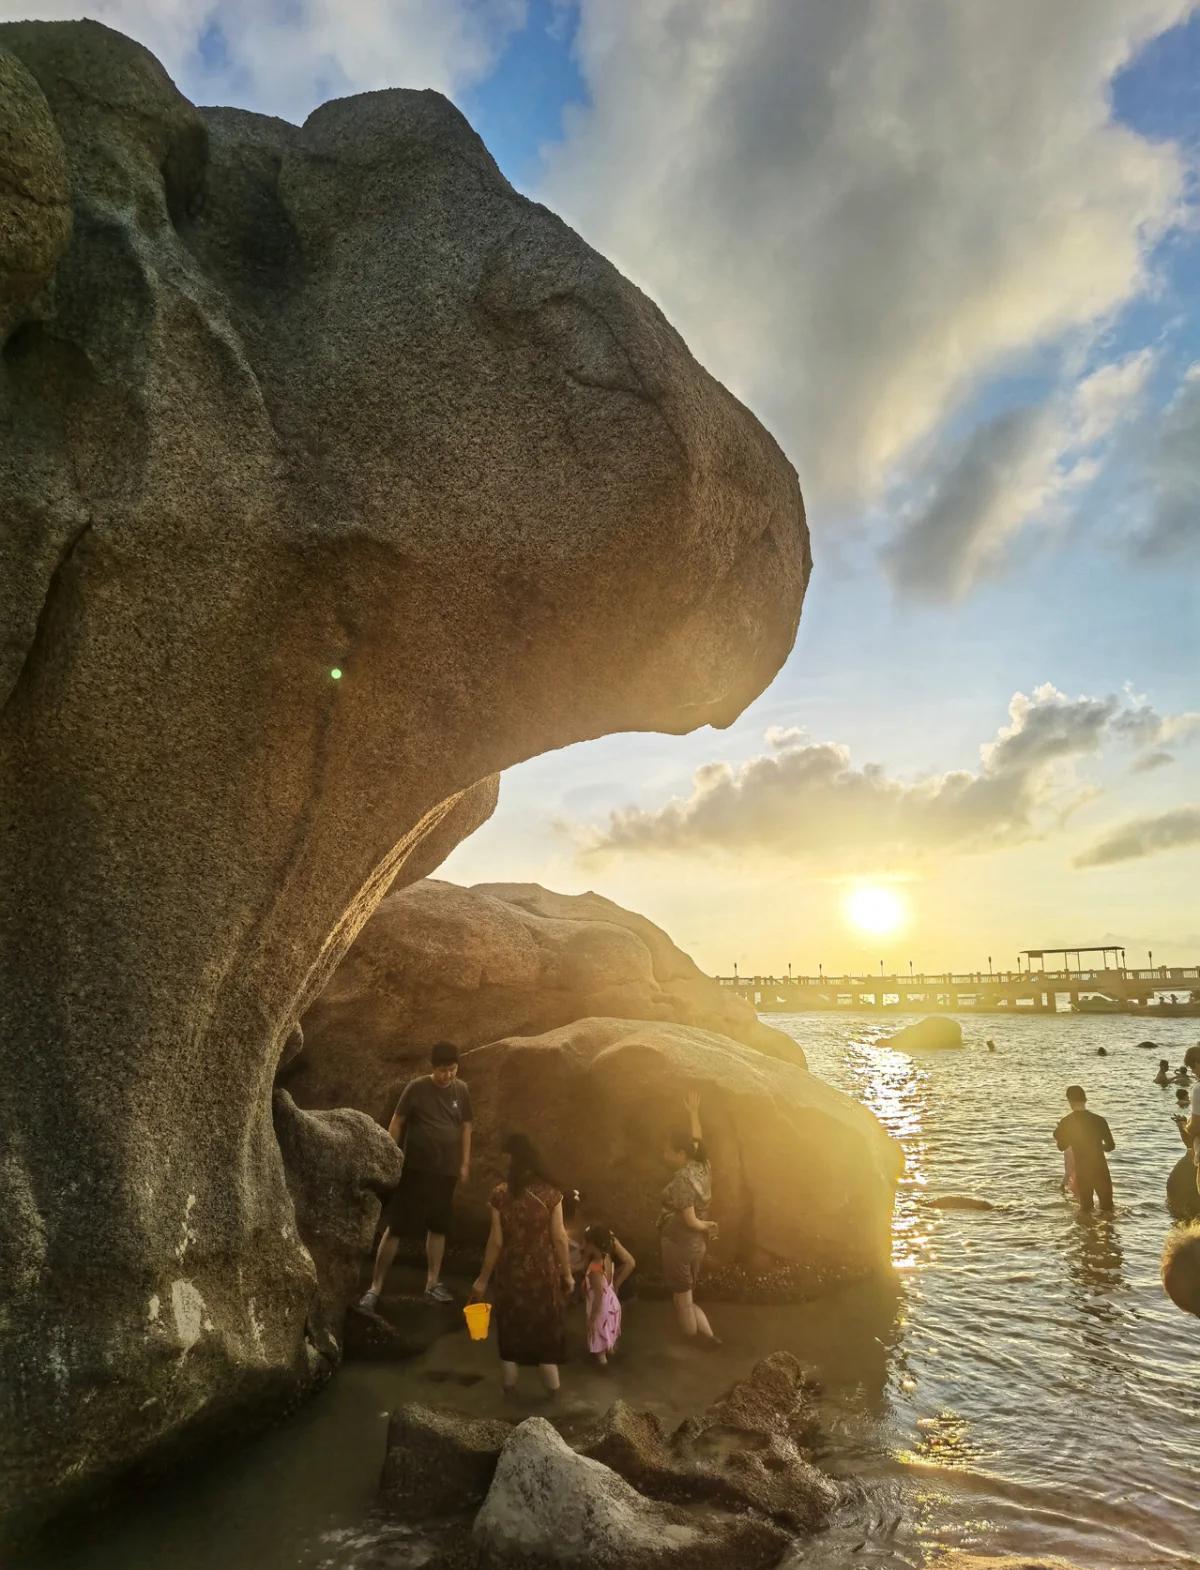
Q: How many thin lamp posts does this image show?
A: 9